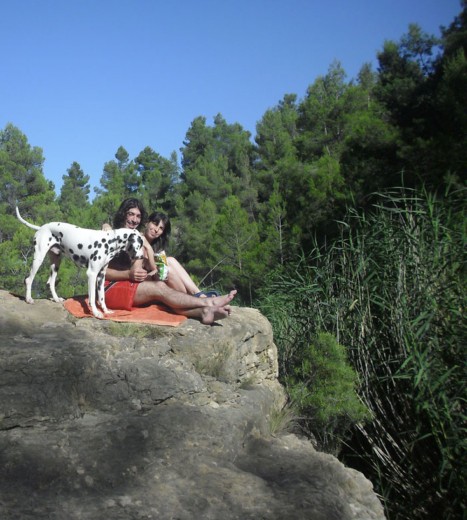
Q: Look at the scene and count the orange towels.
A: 1